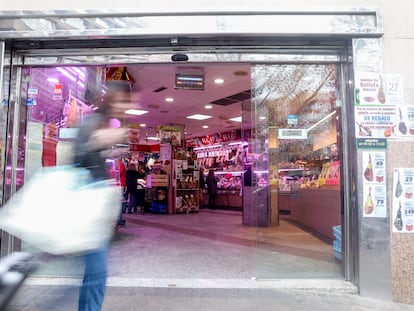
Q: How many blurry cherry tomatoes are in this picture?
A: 0